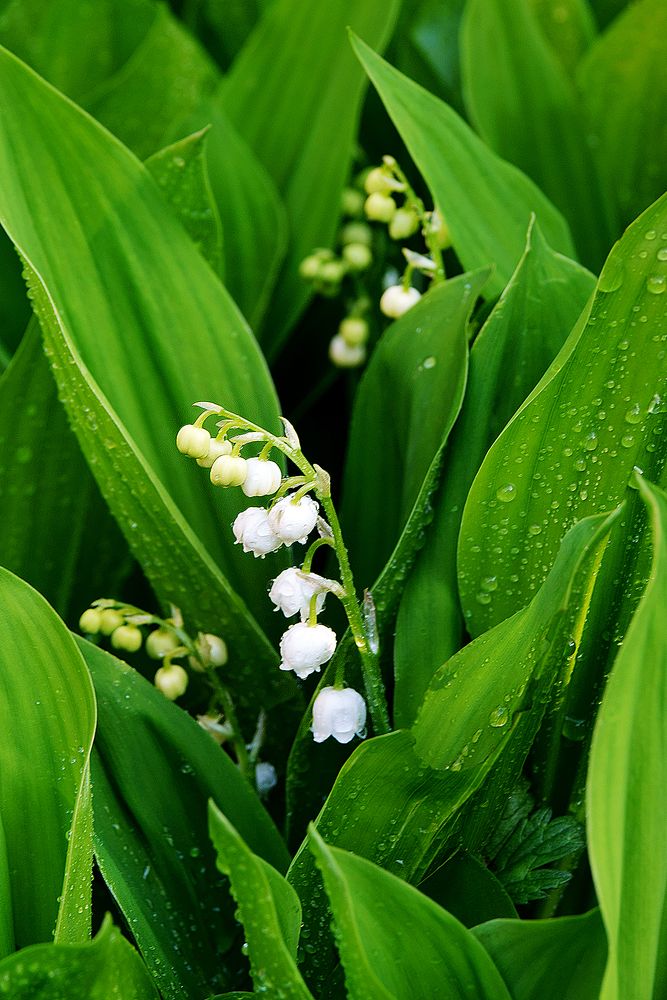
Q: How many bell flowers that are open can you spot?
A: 5